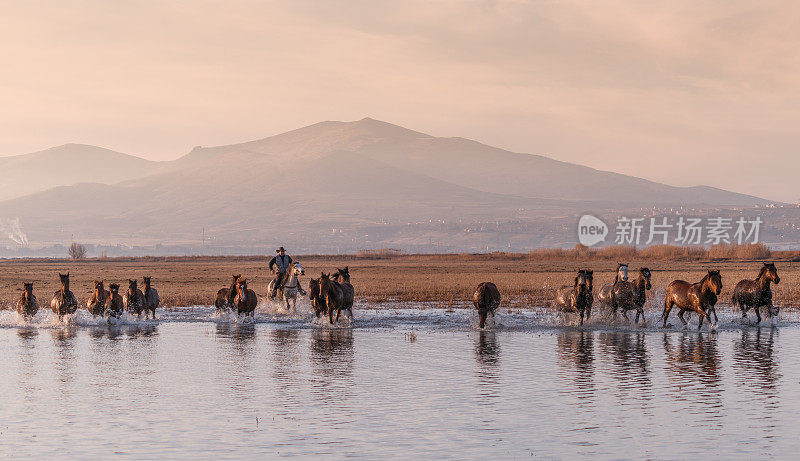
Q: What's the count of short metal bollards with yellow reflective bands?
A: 0